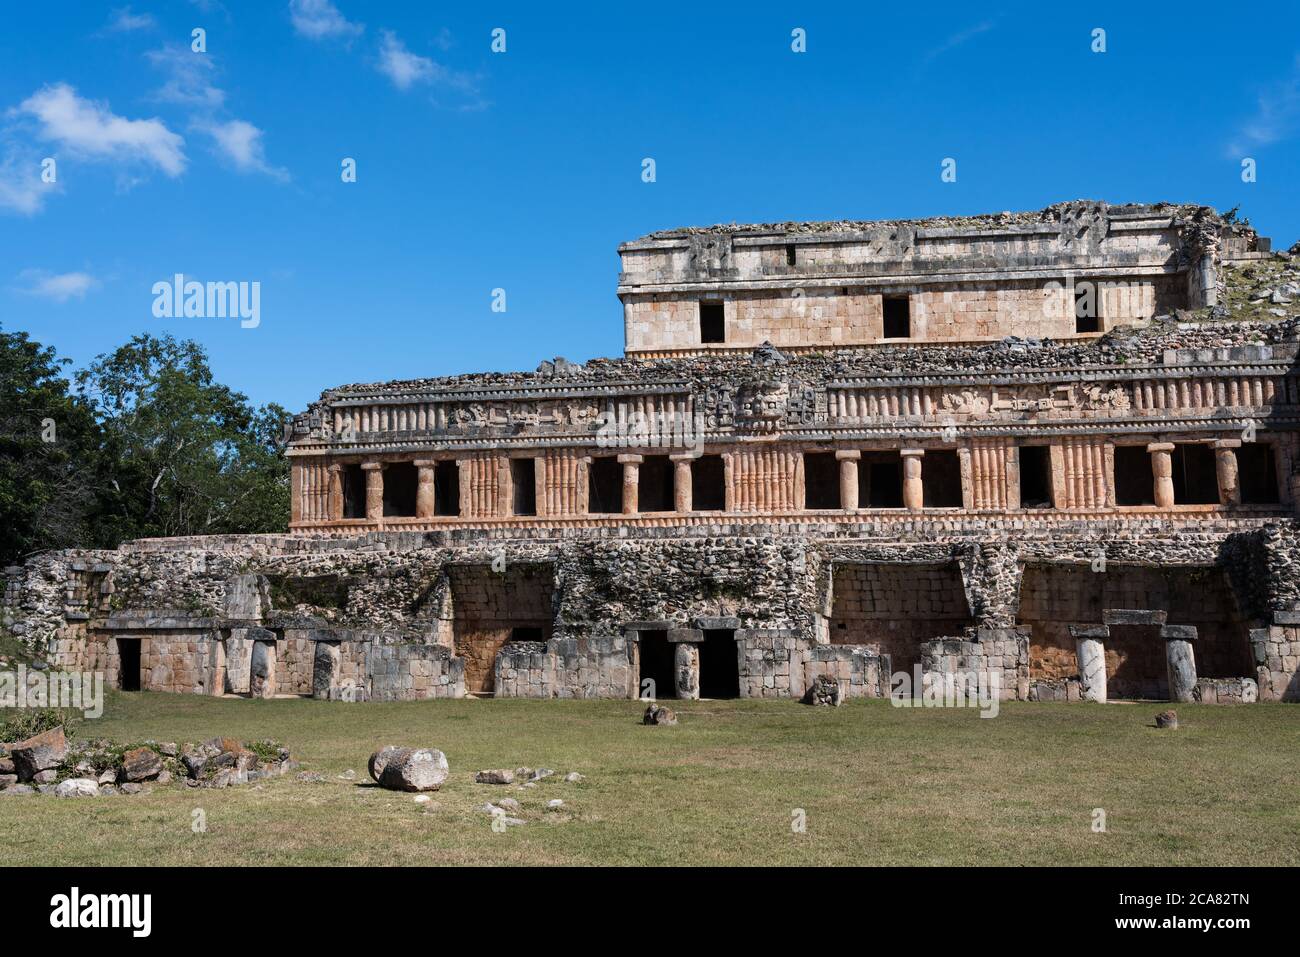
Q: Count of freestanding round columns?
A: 13